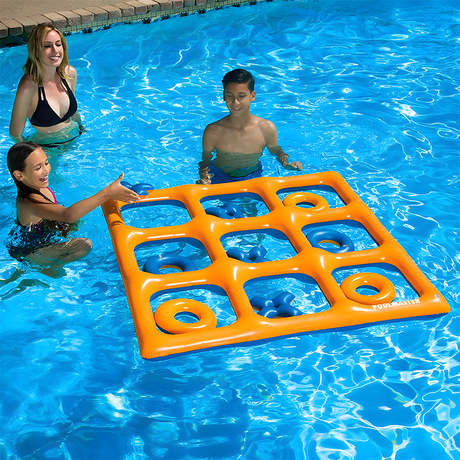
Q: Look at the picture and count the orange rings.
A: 3